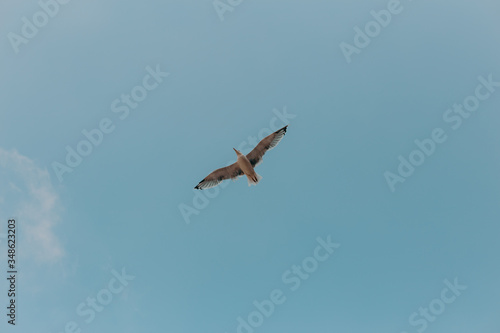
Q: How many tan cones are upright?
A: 0